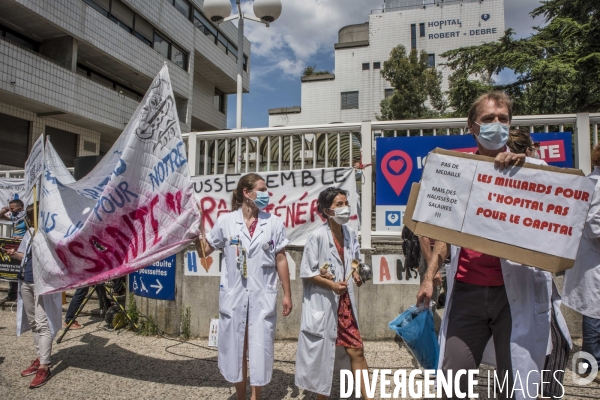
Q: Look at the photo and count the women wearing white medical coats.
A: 2